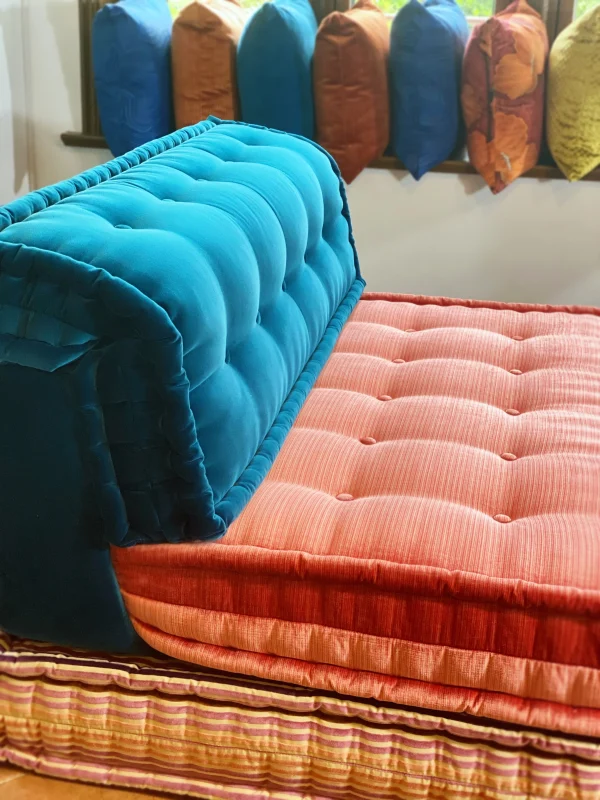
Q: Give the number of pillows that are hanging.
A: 7